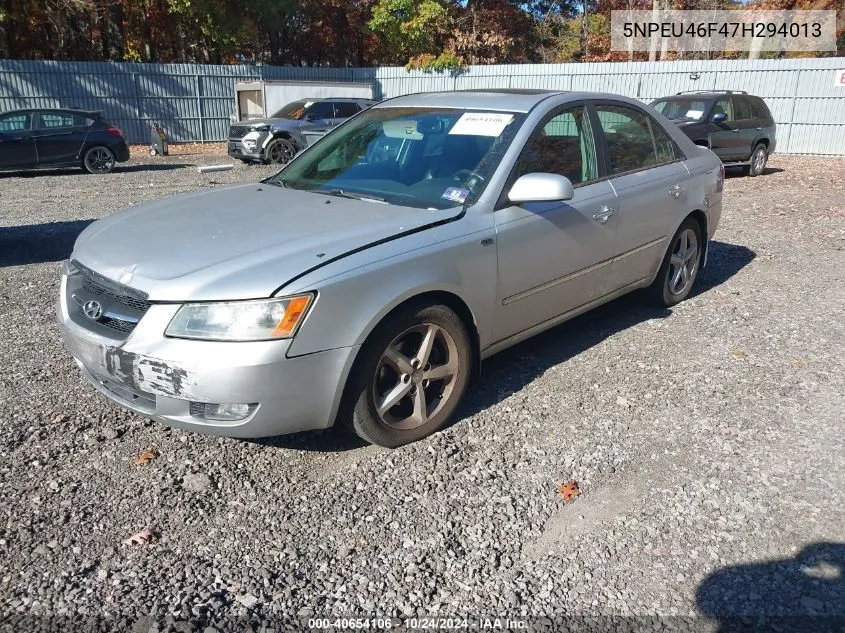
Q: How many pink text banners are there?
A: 0